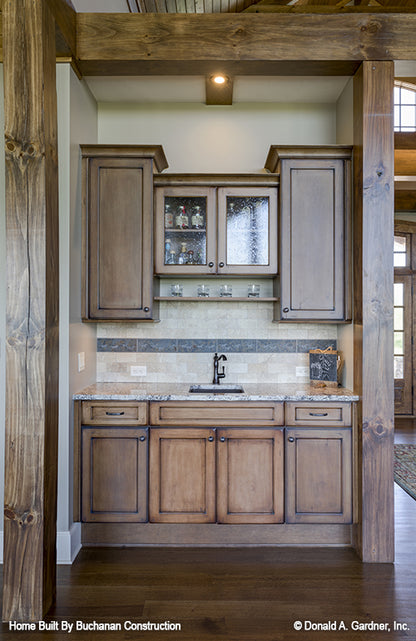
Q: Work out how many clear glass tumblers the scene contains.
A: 4